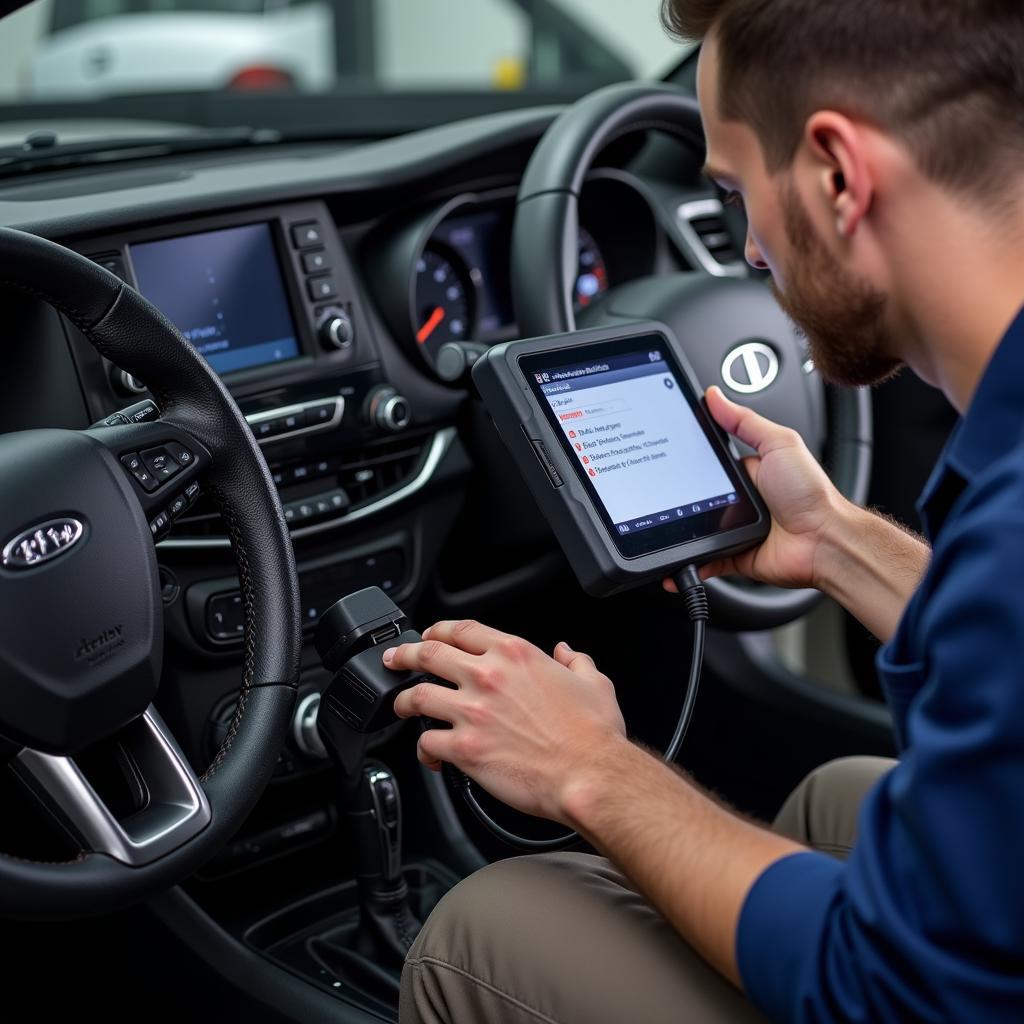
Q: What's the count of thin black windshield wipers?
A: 1